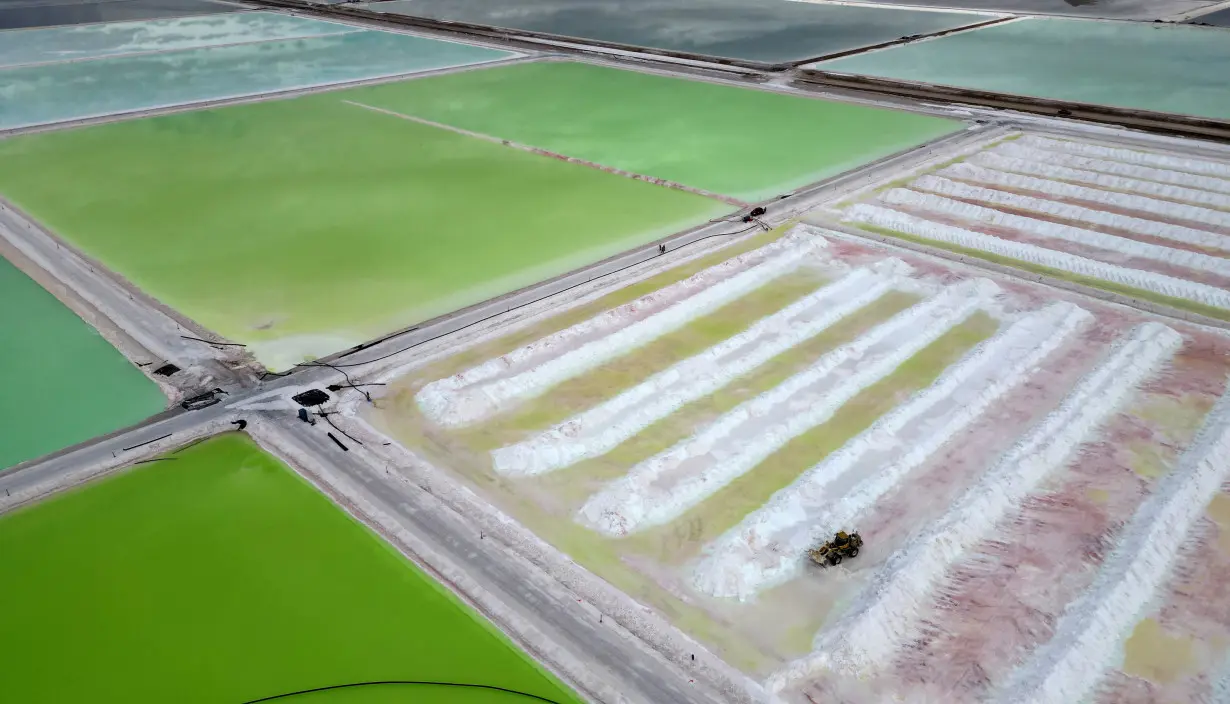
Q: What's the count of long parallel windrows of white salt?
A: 13